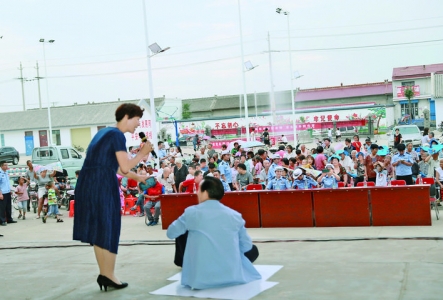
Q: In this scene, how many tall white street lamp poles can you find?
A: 4